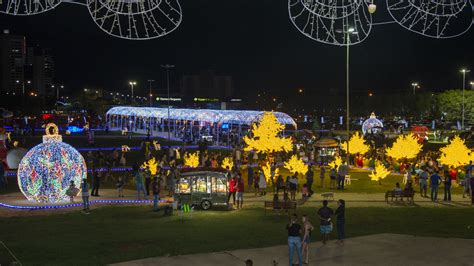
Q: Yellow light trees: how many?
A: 11